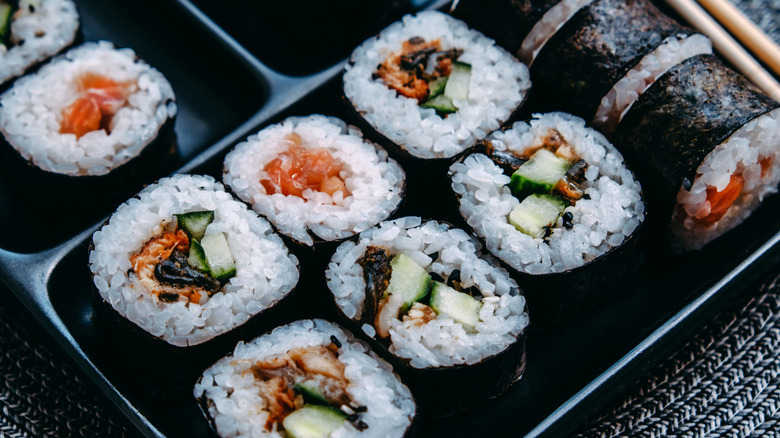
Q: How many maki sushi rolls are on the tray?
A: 11